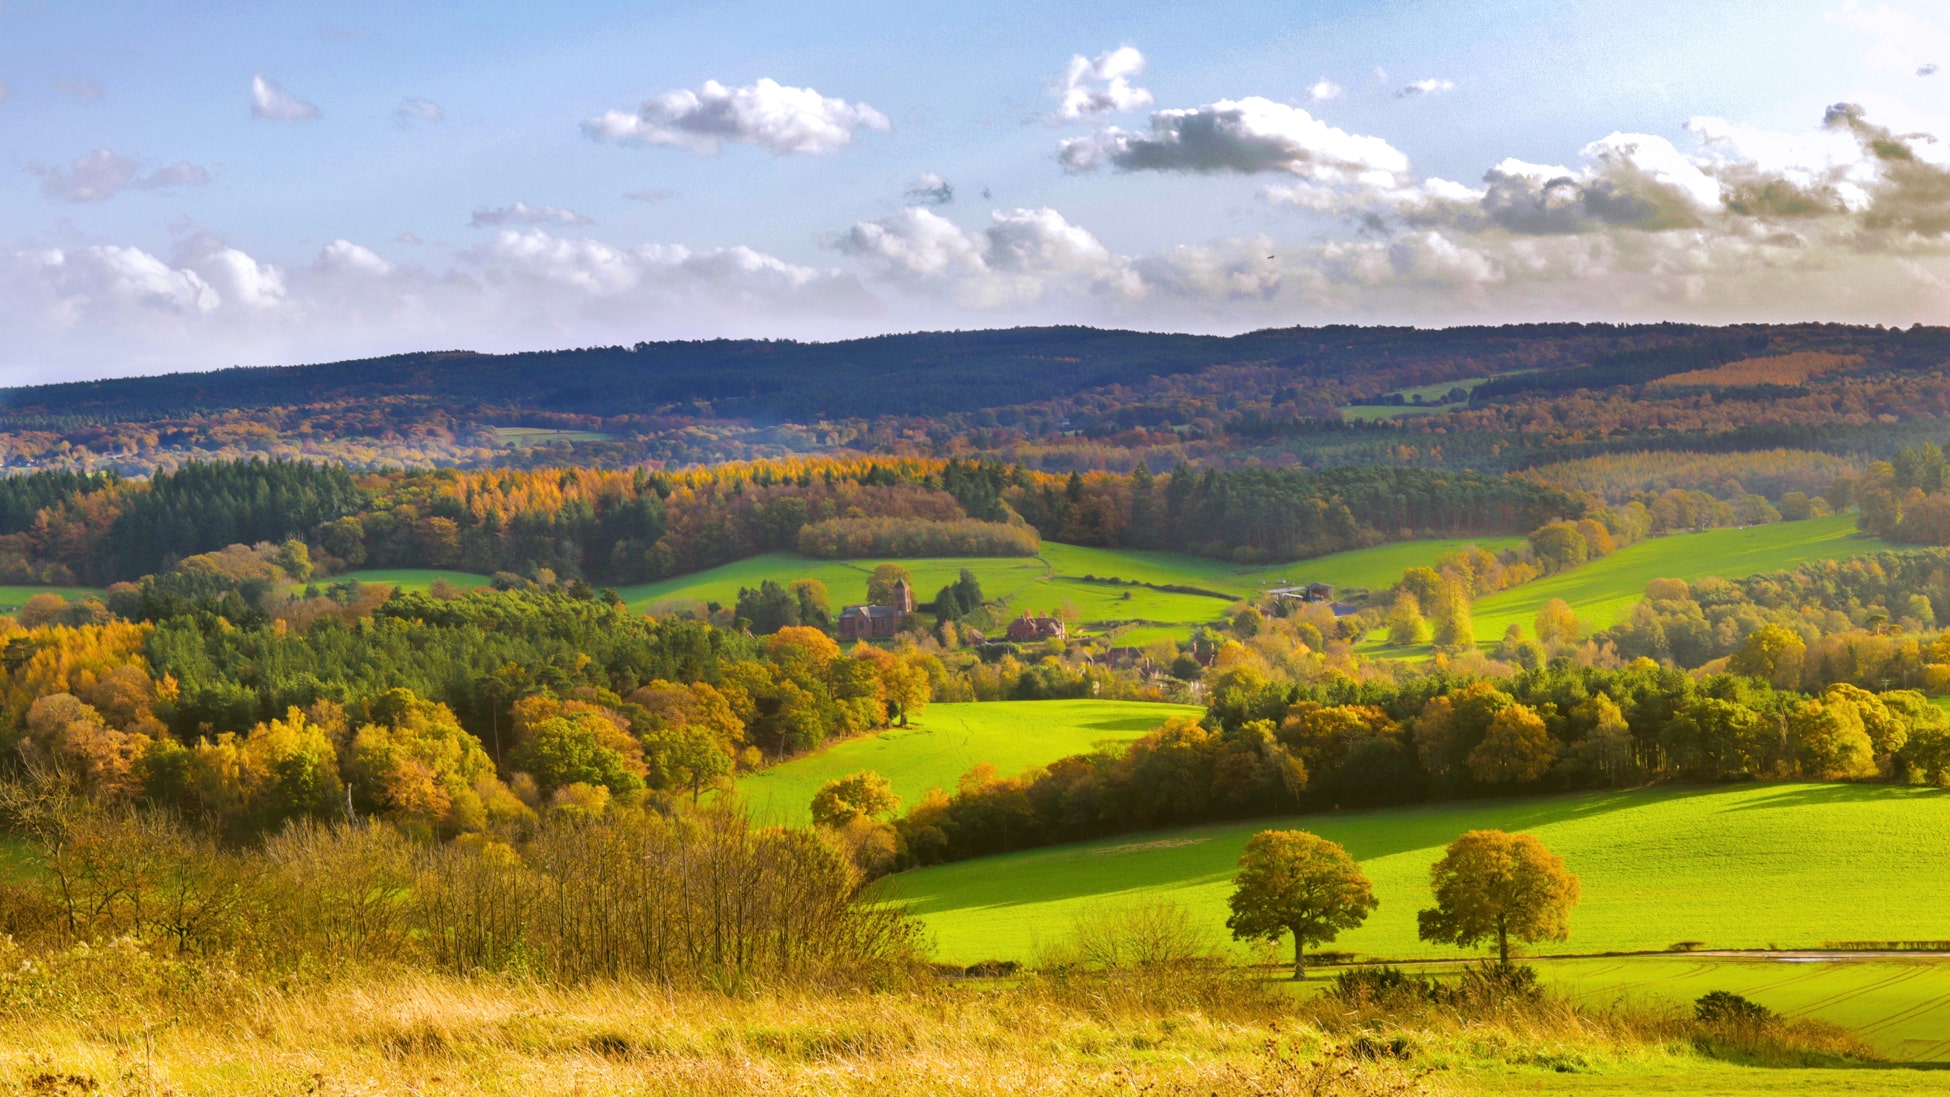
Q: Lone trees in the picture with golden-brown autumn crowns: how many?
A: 2